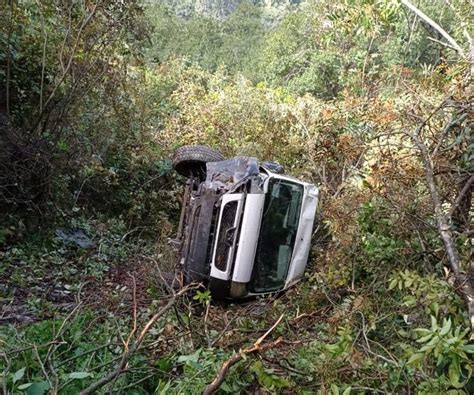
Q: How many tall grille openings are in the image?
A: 1